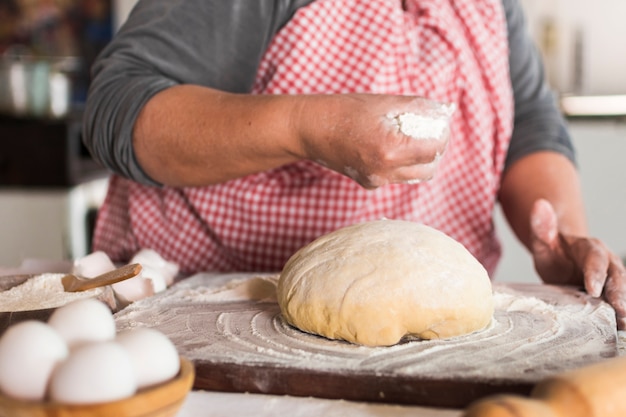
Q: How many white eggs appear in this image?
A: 4